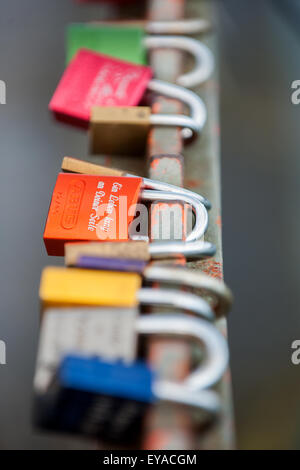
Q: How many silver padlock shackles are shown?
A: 11